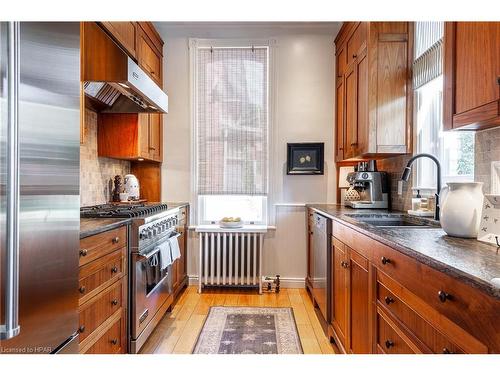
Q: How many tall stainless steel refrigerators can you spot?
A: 1